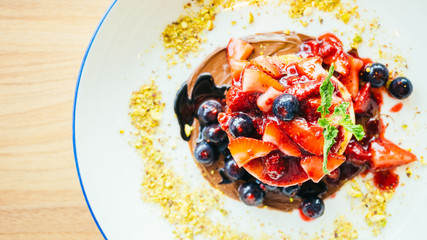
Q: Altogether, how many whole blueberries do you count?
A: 10